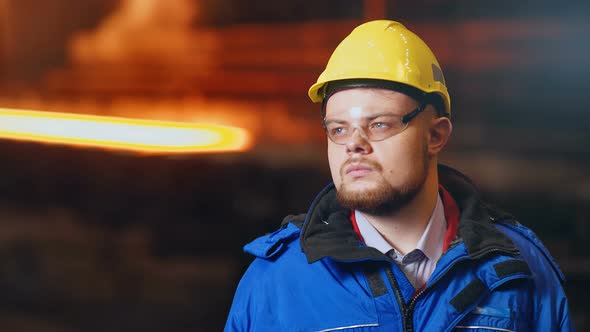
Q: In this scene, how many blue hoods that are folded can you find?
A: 1